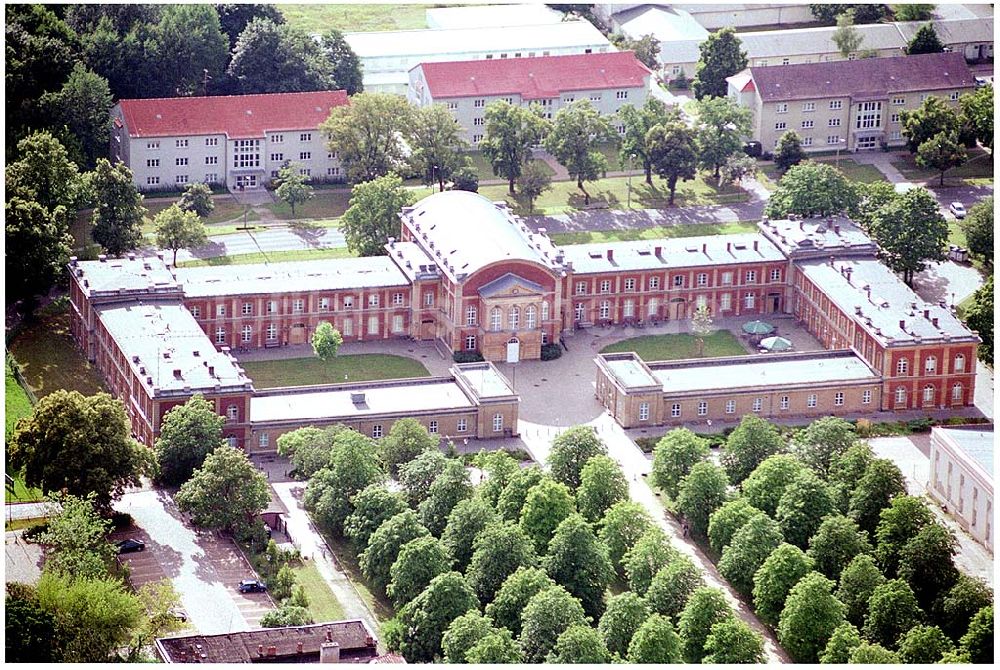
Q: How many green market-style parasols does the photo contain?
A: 2